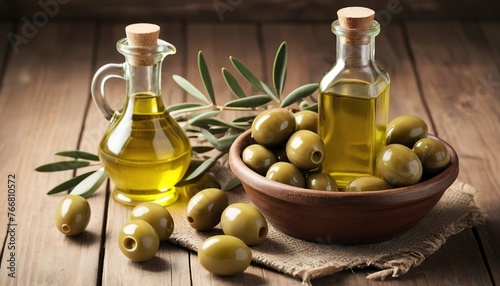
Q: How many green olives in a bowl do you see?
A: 10